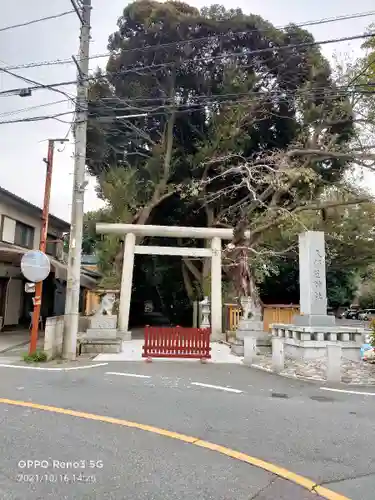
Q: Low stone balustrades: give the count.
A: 1